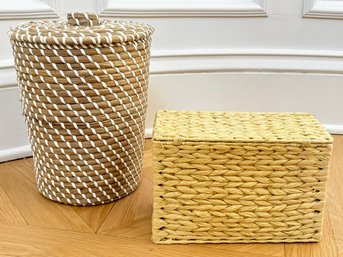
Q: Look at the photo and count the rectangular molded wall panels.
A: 3